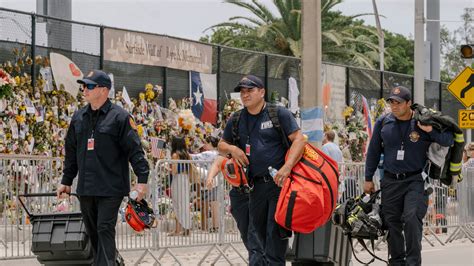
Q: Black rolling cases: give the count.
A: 2